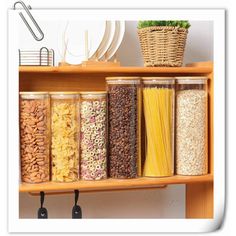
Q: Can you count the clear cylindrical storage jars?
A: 6